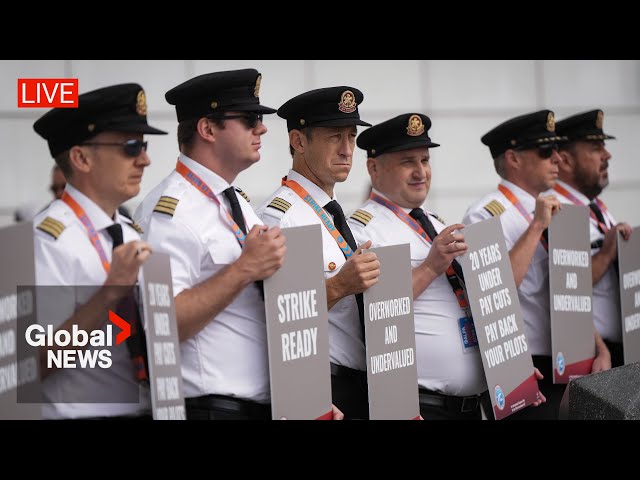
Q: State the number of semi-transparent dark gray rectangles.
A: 1